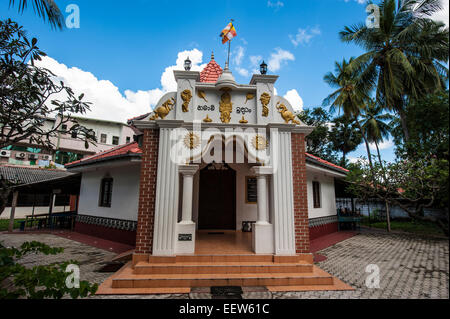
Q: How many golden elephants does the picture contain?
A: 2